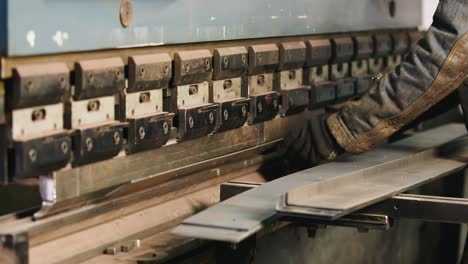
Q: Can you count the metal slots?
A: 12